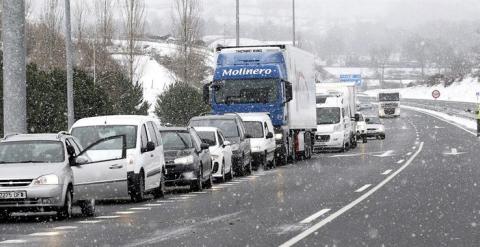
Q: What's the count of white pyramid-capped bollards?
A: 0